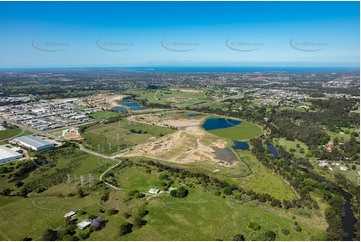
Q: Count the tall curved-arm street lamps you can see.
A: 0